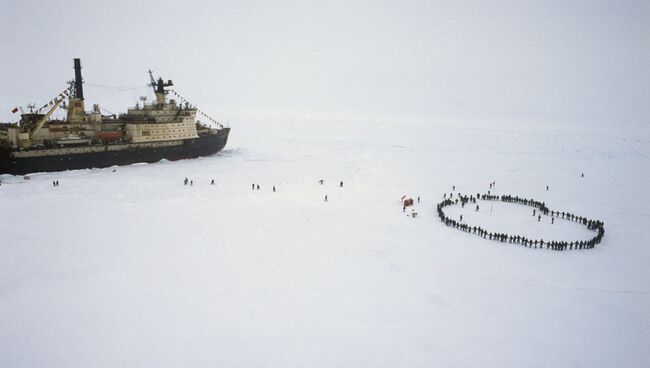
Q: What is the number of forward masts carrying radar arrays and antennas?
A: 1